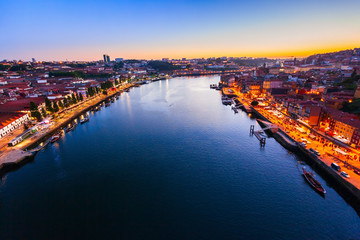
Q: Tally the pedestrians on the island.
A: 0